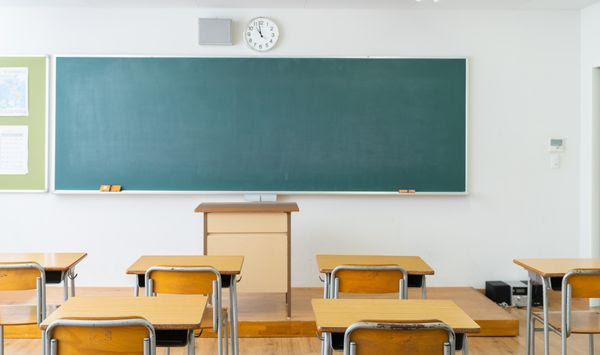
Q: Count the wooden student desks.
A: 6